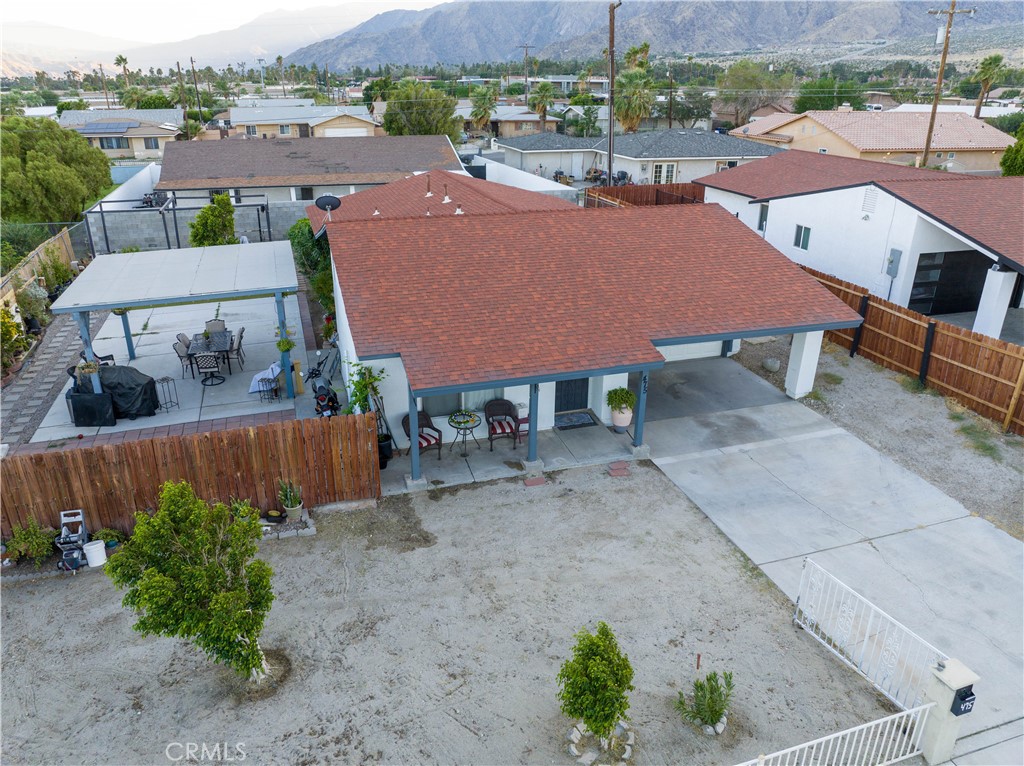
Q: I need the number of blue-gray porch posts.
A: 3